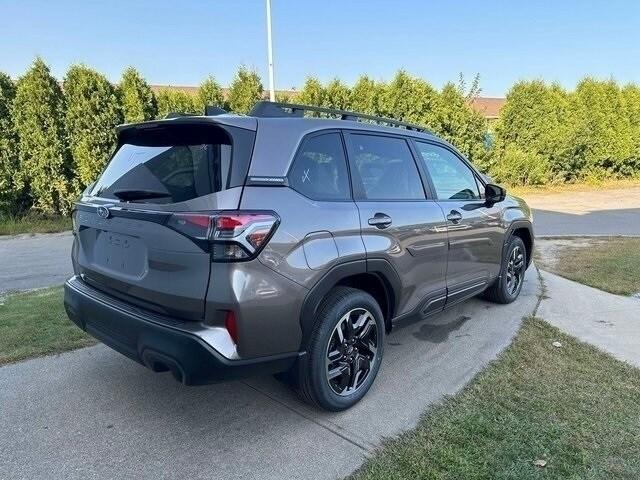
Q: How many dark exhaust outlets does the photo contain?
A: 1